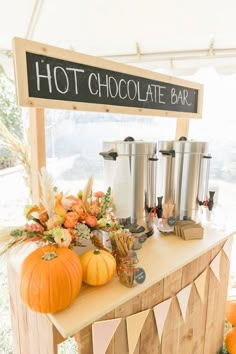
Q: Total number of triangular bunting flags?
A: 7